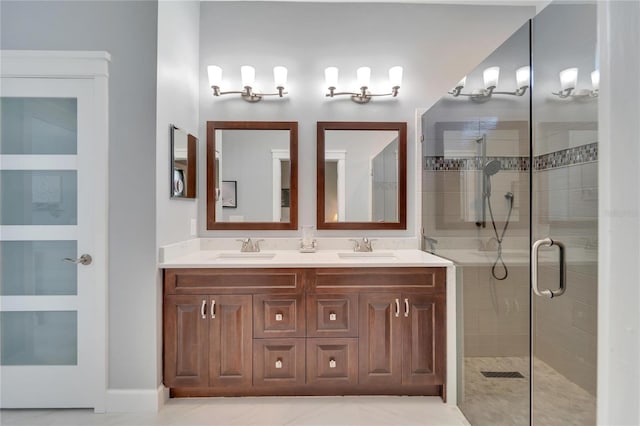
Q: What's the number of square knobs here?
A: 4